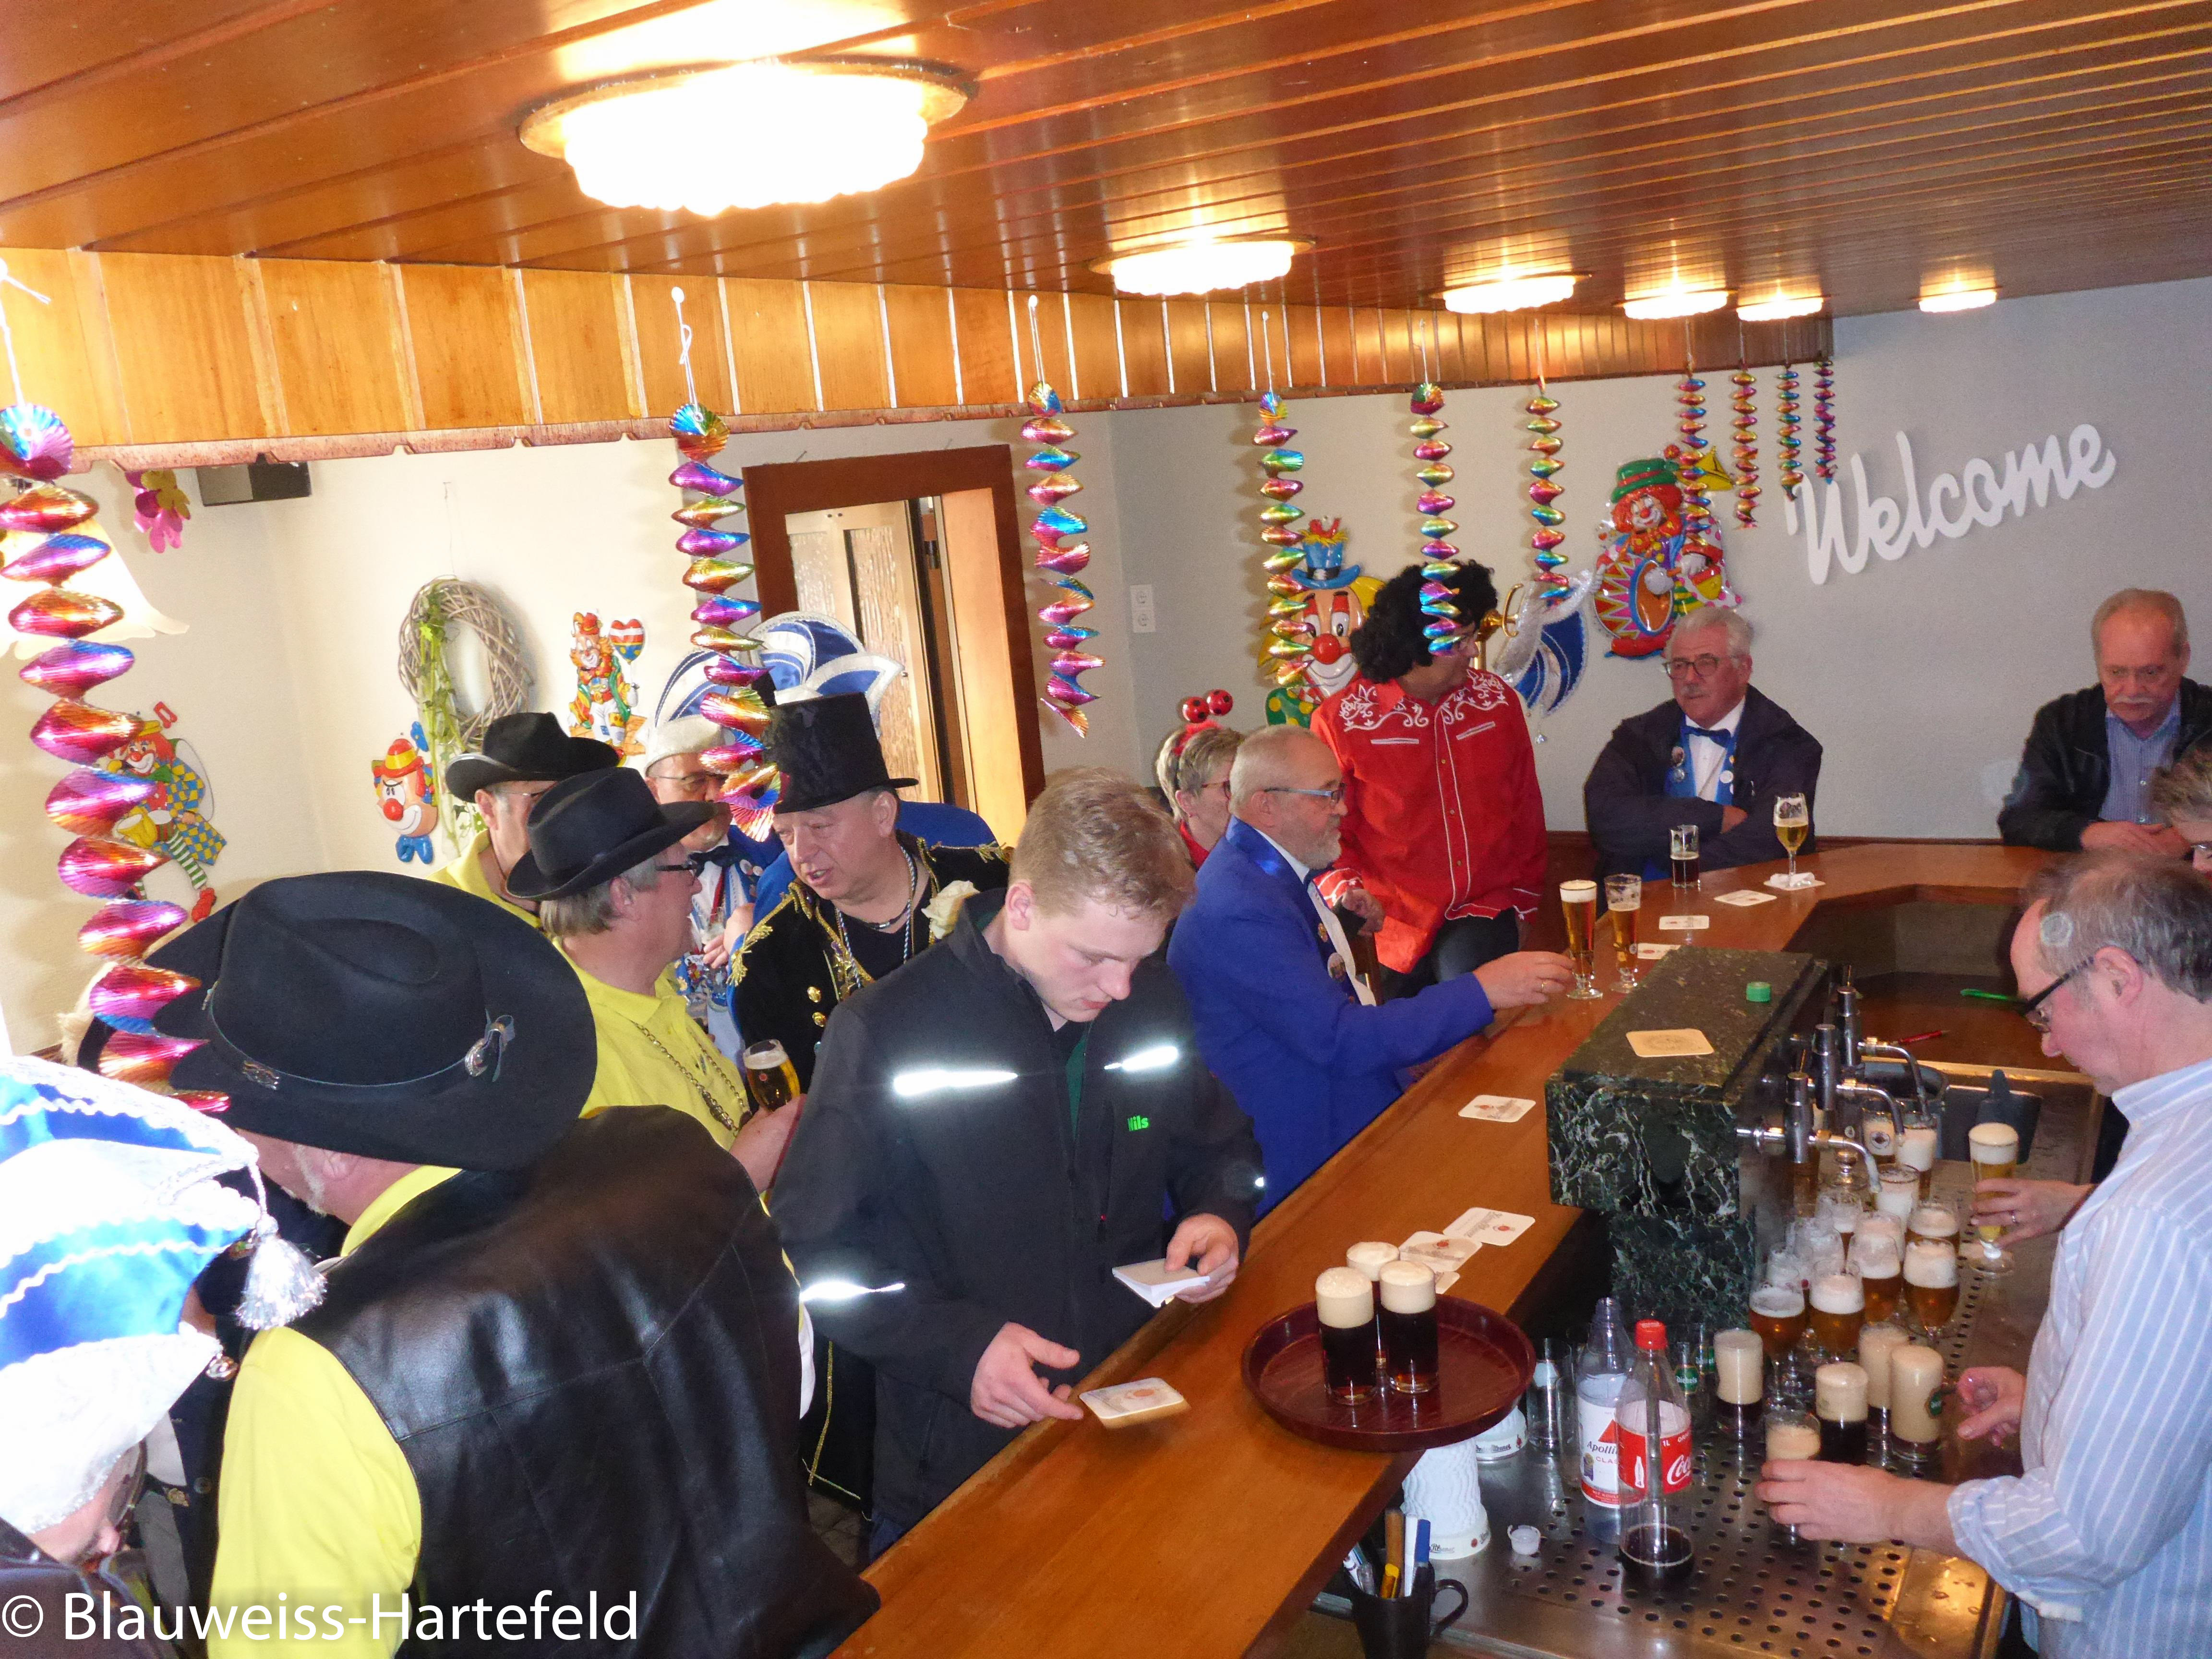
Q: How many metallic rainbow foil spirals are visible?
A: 10